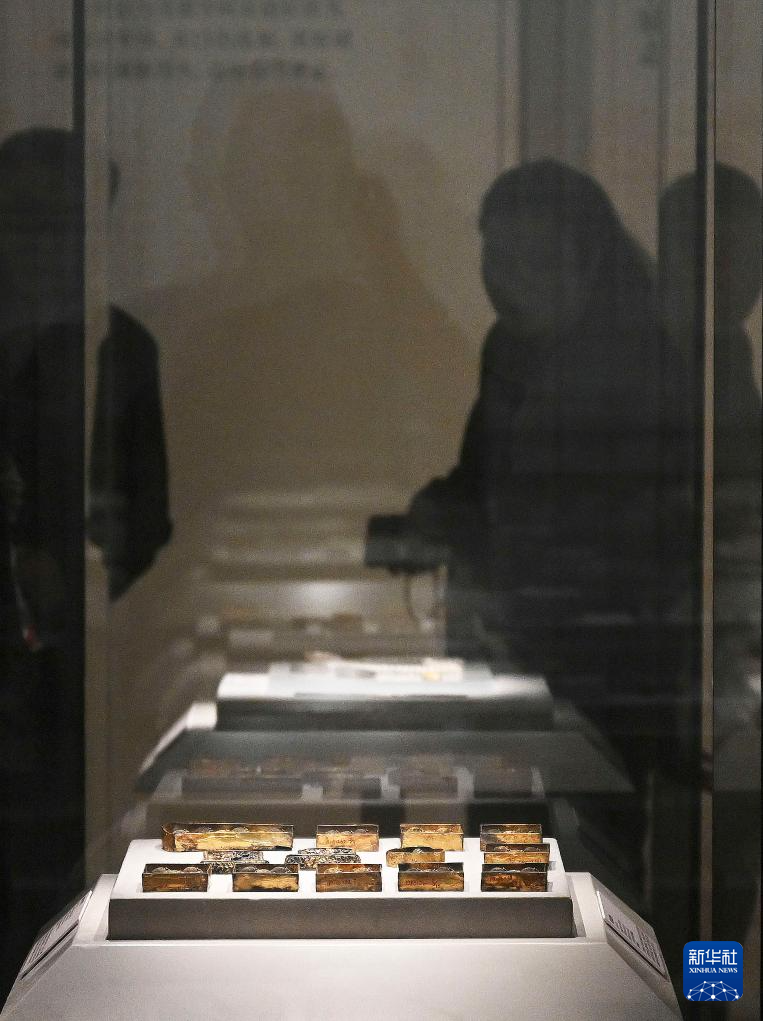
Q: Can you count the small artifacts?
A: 13